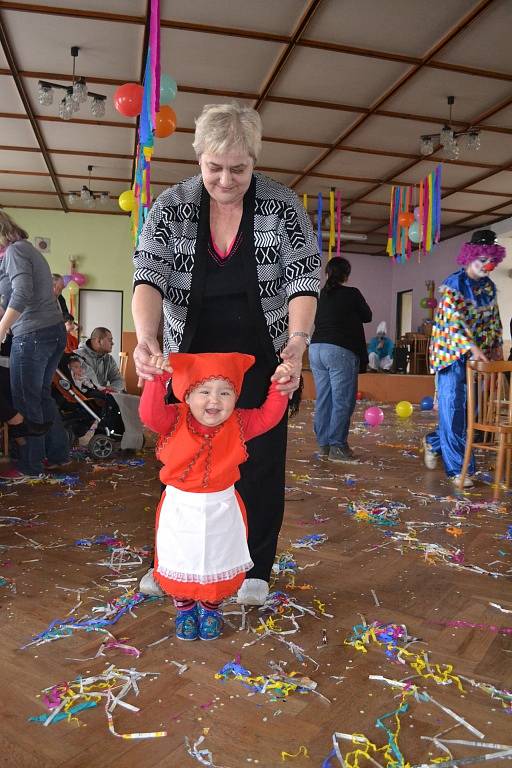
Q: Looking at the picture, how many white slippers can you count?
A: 2